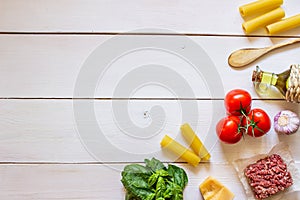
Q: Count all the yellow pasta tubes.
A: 5